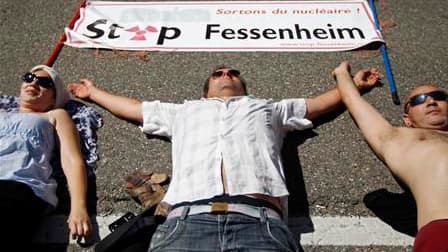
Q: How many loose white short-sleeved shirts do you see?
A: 1